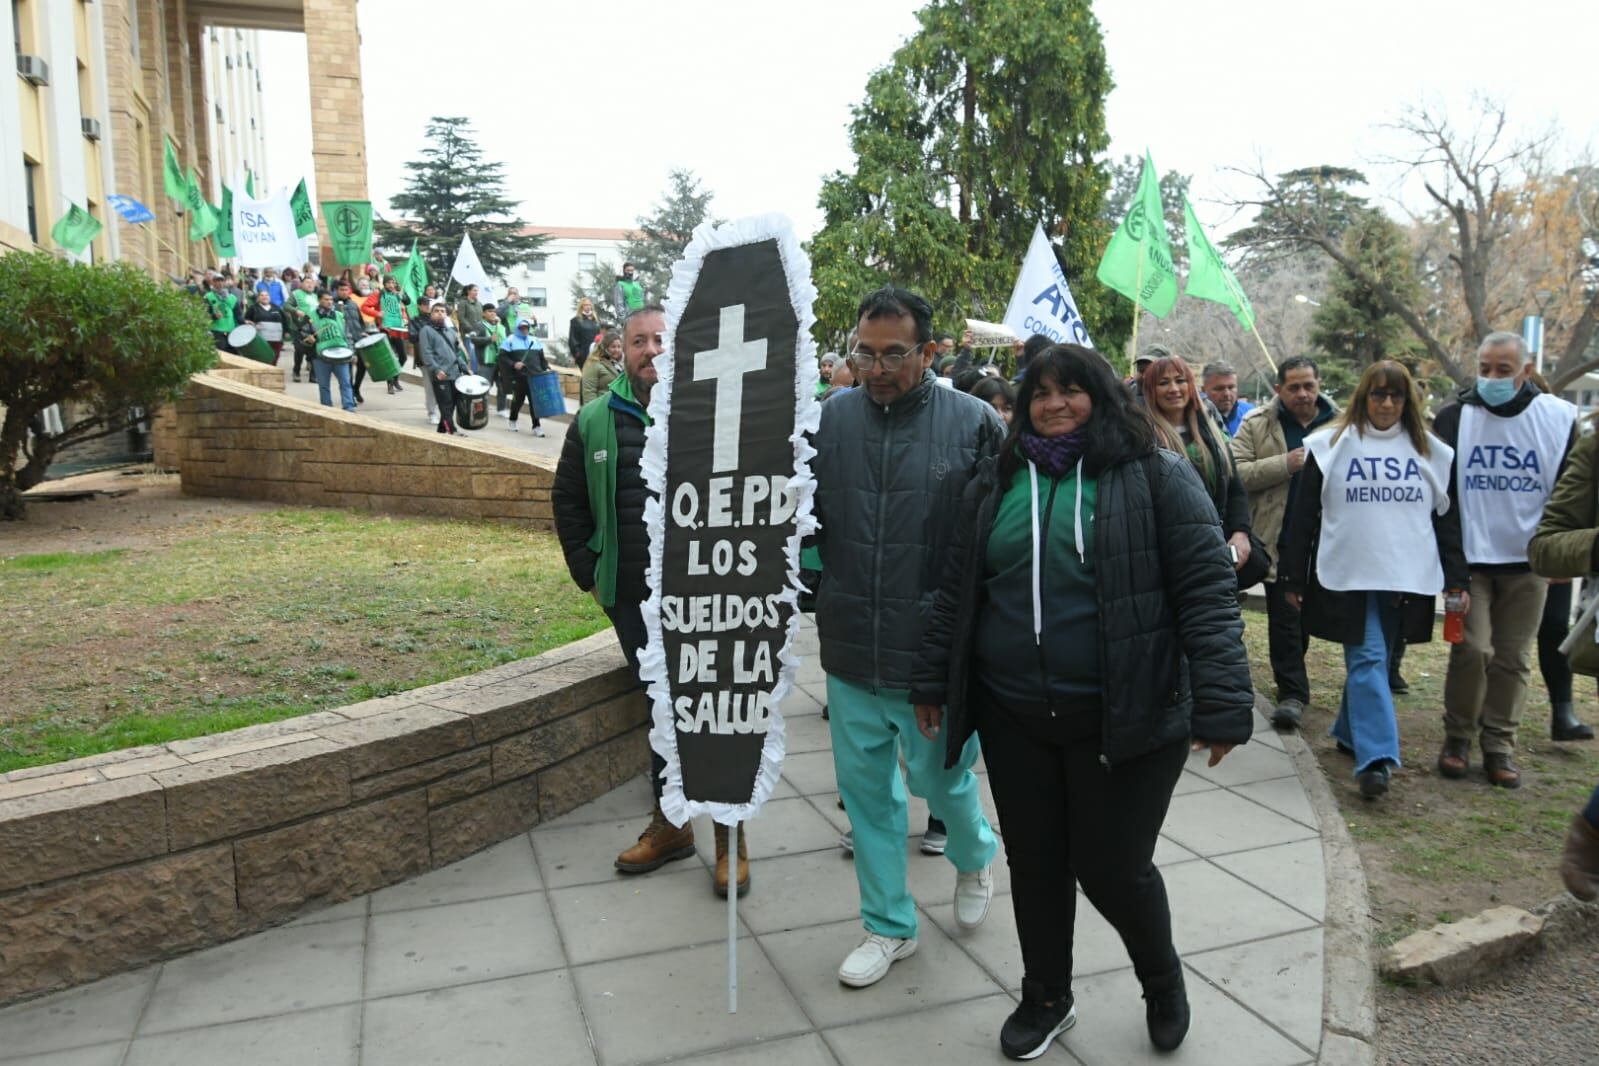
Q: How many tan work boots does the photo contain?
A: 2